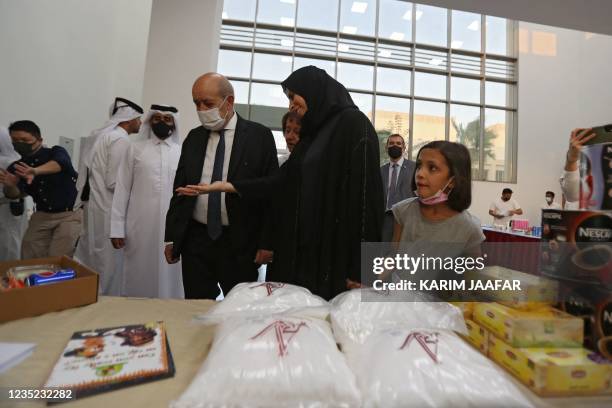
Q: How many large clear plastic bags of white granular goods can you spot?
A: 4